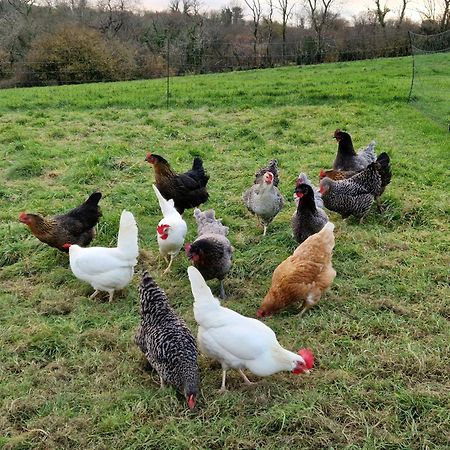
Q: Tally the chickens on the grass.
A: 13